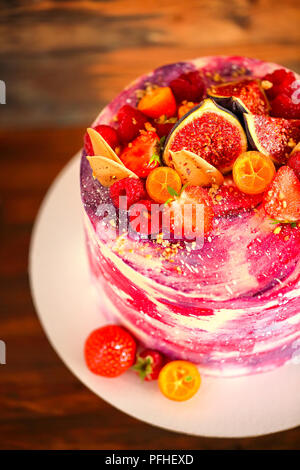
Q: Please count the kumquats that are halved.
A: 3